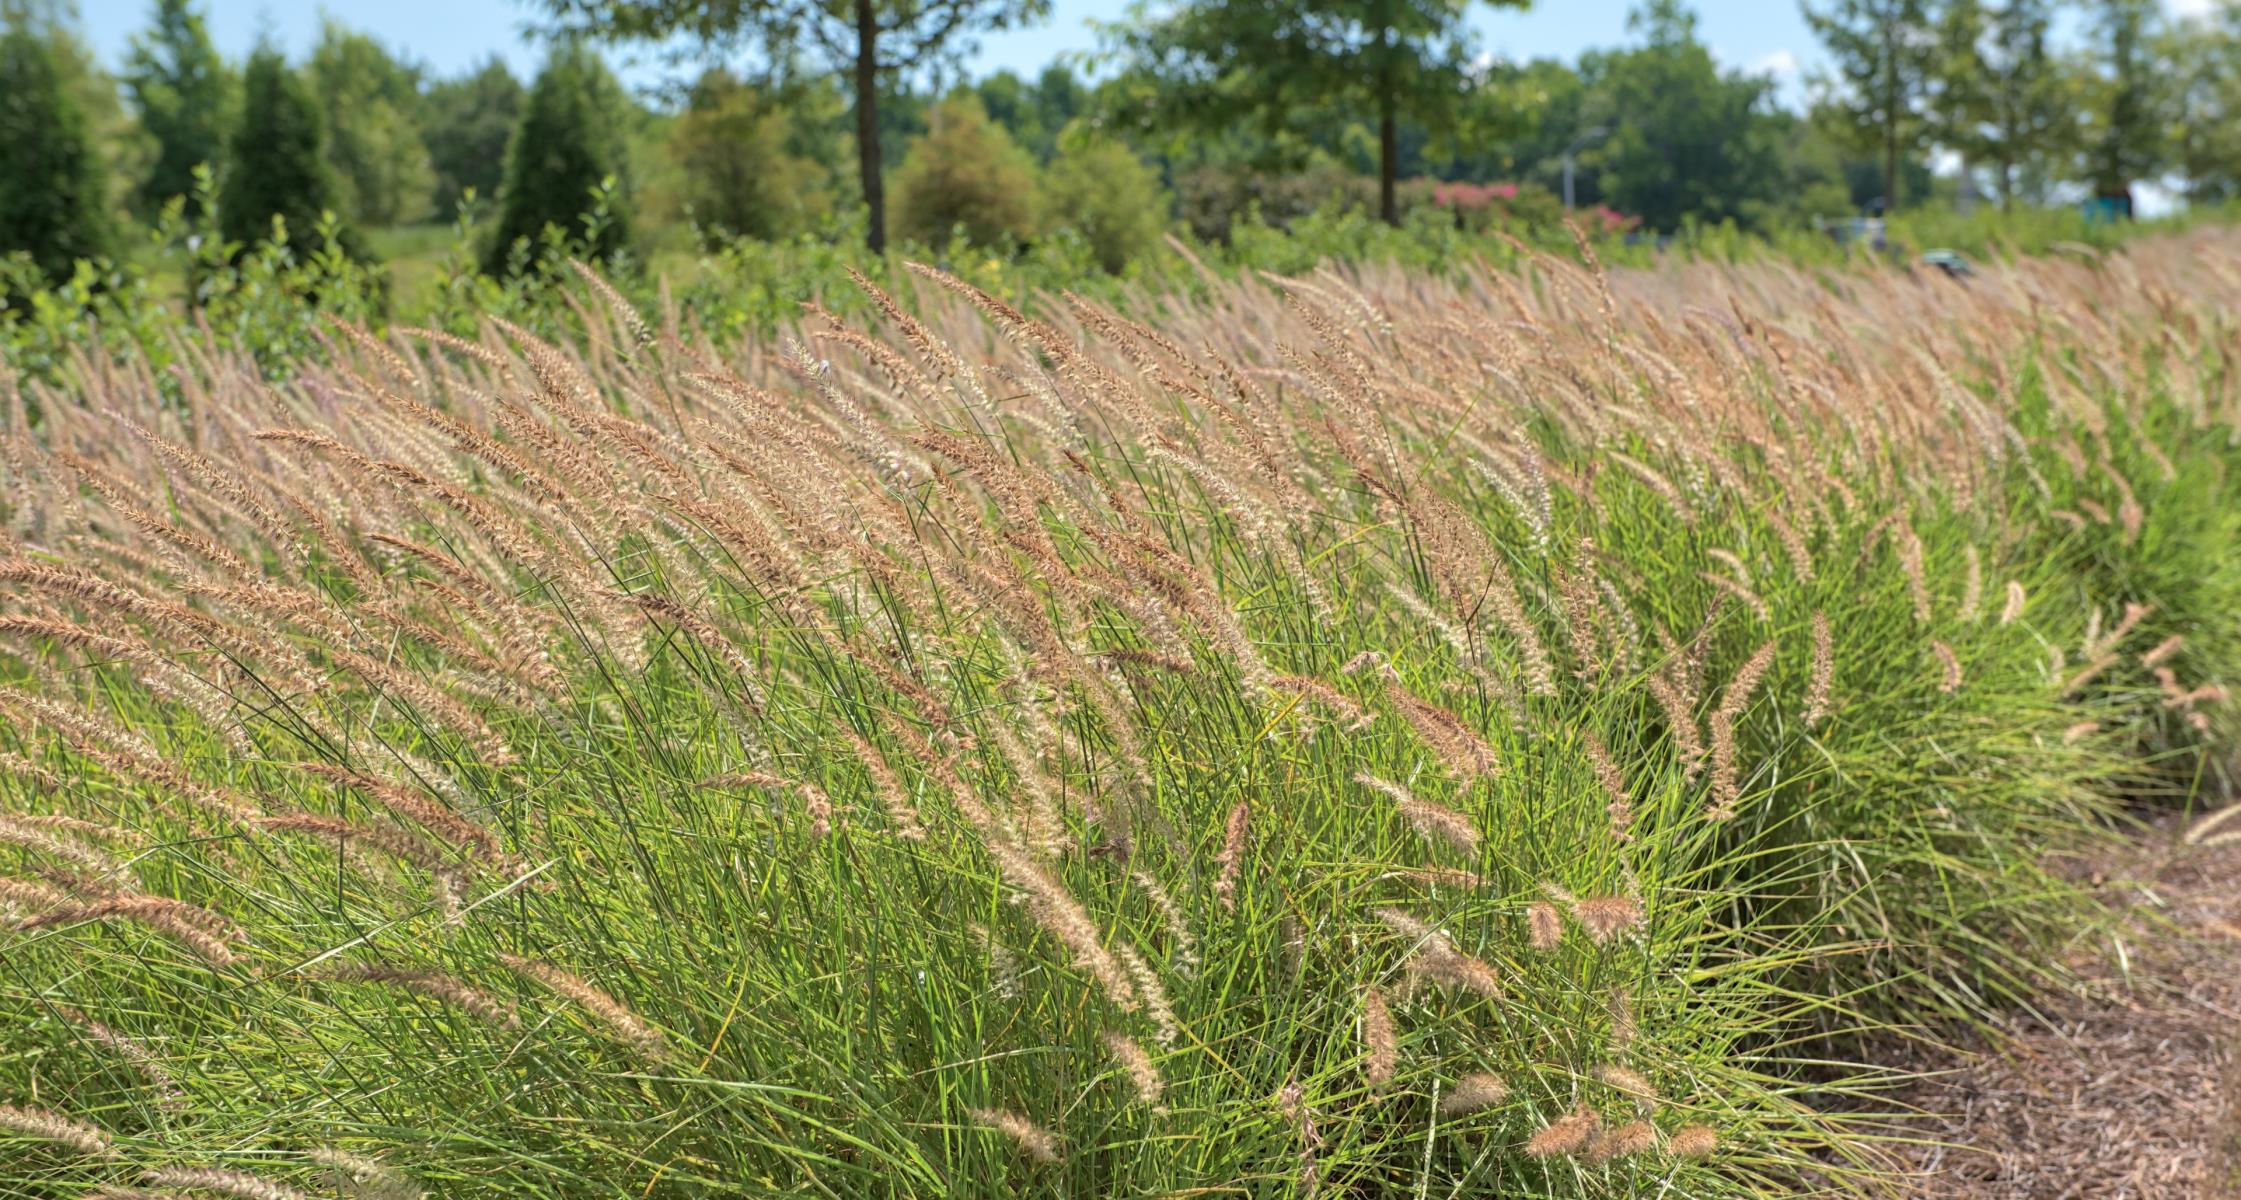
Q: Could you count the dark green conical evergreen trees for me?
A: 3